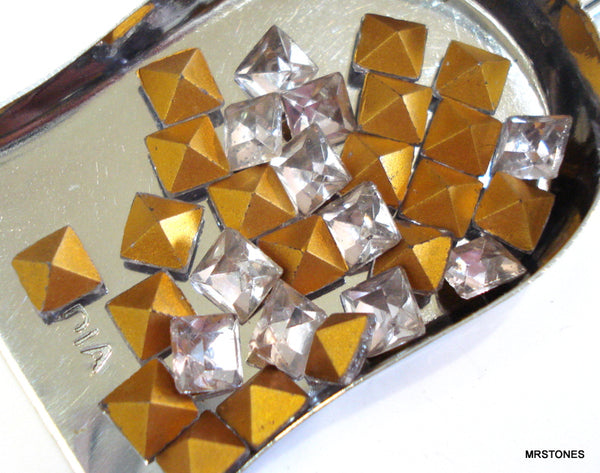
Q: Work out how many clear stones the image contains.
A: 11